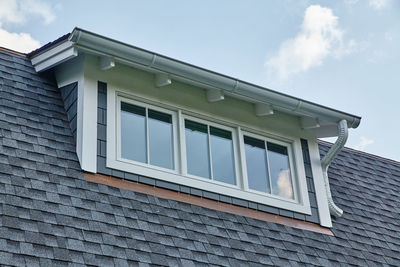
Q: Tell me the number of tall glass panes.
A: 6